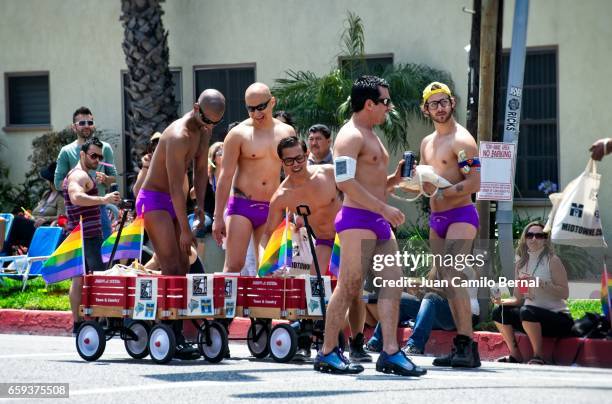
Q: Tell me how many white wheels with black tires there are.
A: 6